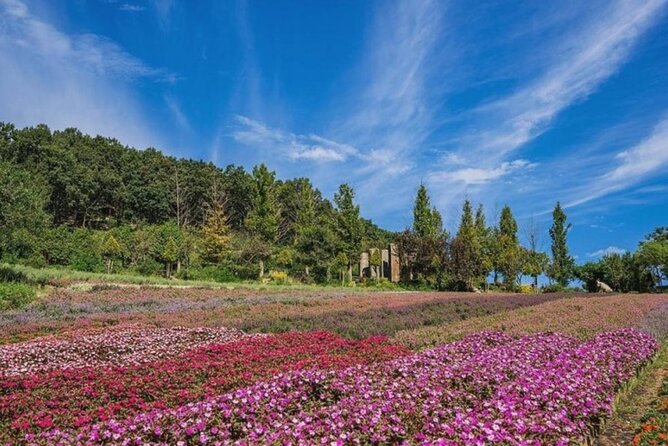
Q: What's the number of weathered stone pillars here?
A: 4